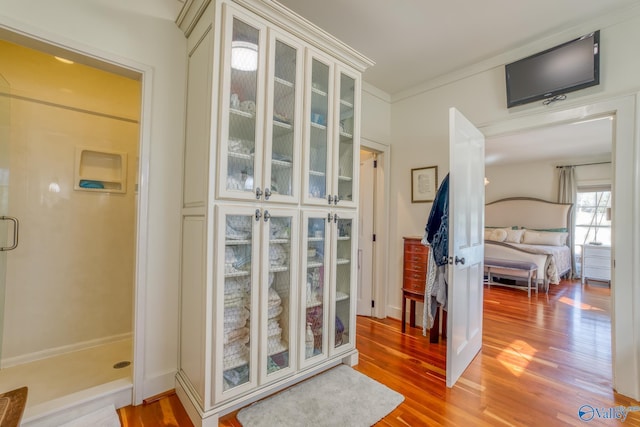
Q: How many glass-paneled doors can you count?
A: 8